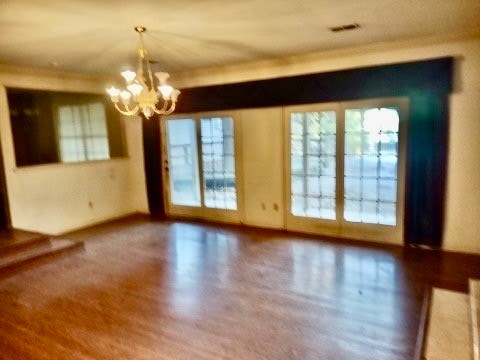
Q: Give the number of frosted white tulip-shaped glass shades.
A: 7